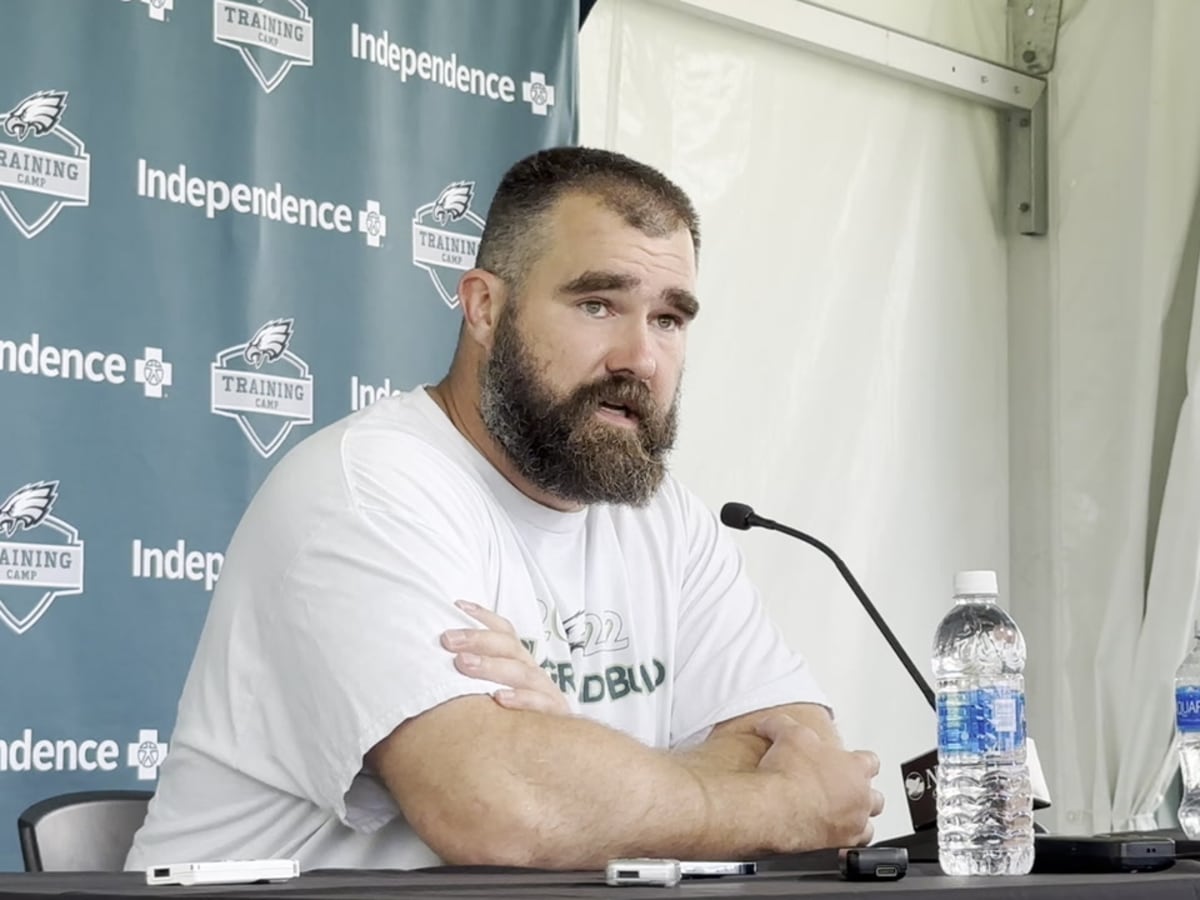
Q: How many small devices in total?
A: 5